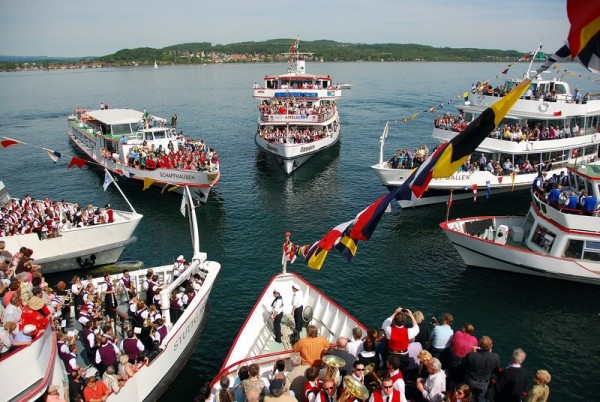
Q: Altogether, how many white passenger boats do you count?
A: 7